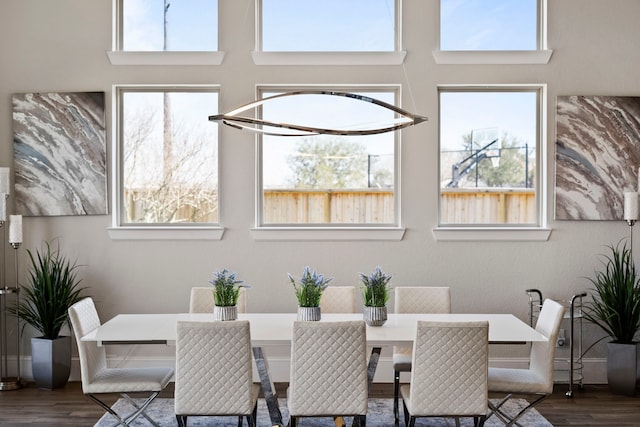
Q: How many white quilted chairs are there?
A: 8